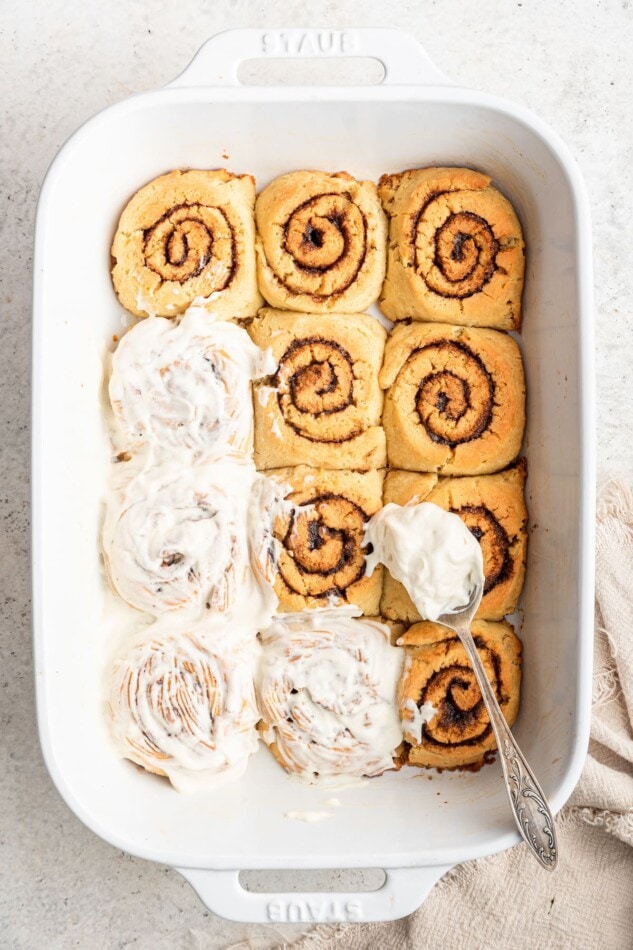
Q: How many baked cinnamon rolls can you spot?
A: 12